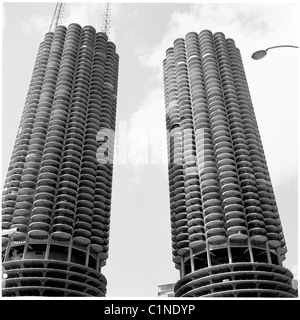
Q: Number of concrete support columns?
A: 13